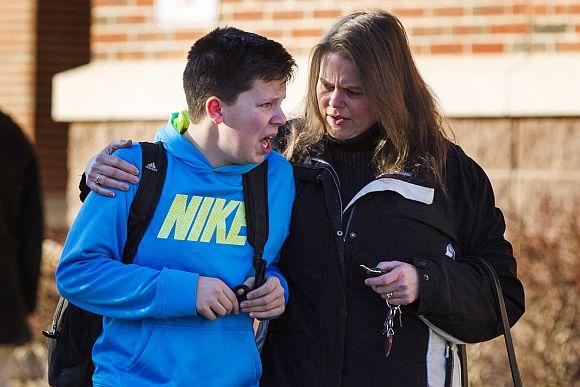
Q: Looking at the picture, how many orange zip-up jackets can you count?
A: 0